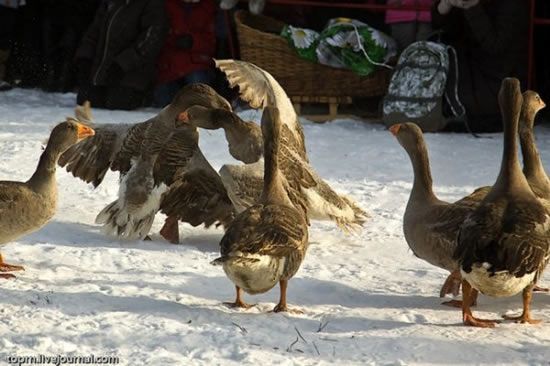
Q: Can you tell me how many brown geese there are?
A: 7